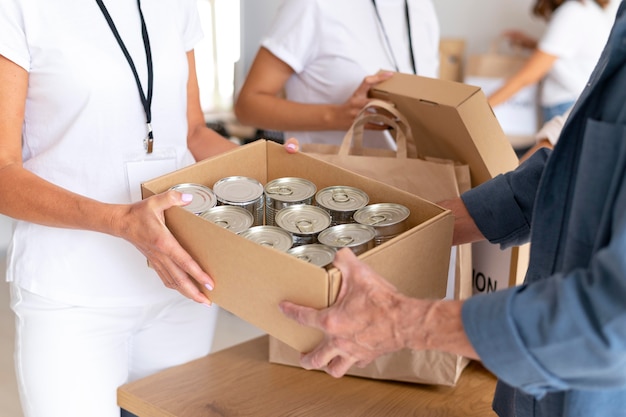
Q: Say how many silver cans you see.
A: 10